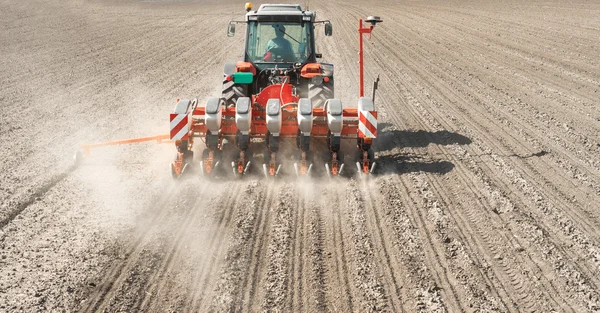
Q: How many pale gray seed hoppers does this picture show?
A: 7